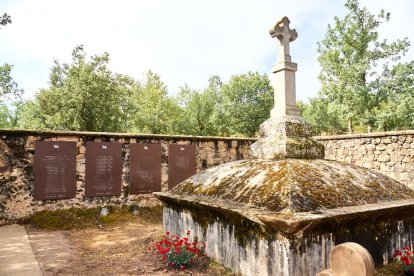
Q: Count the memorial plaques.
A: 4